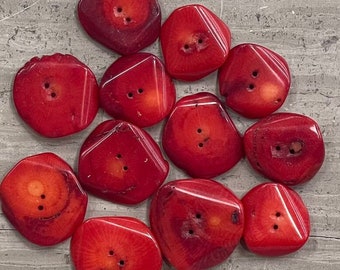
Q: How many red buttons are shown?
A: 12